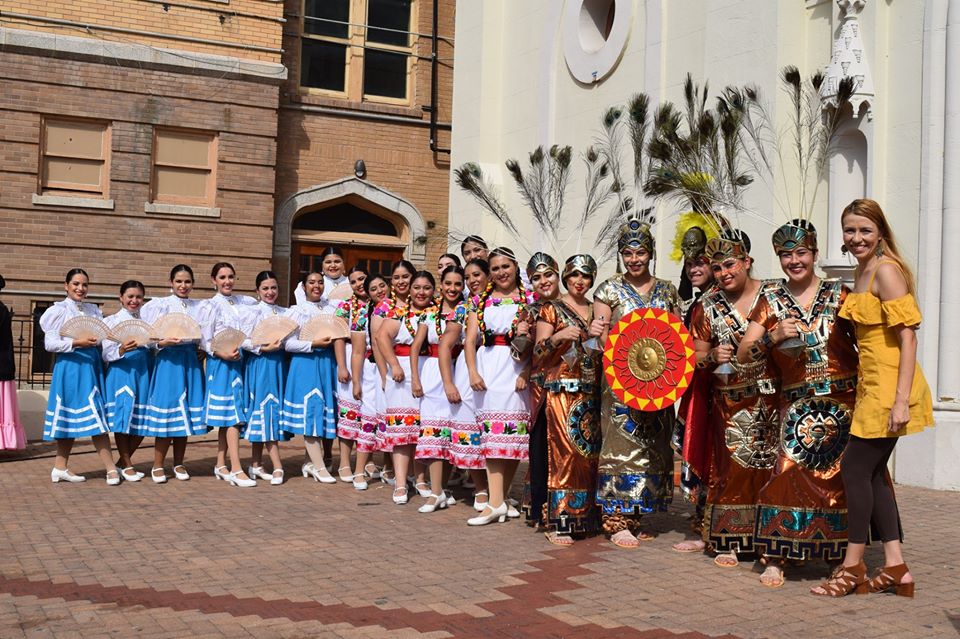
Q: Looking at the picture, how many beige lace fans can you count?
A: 7